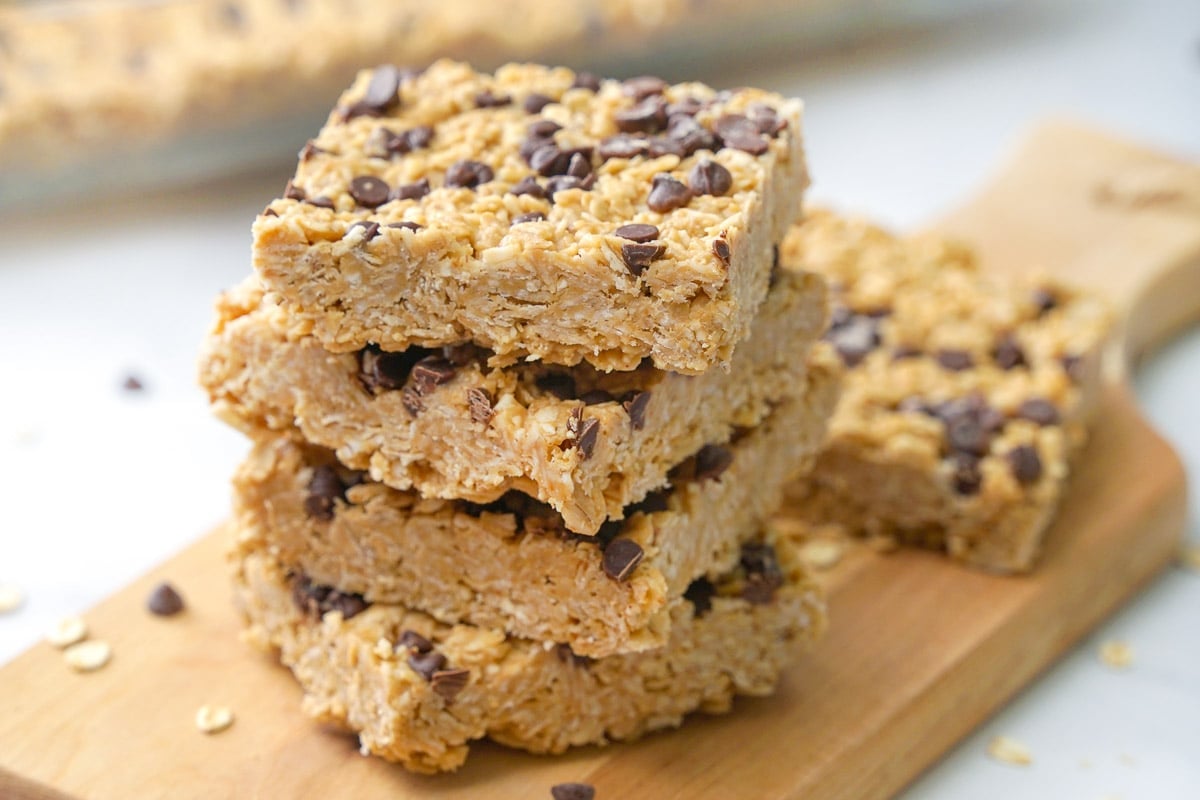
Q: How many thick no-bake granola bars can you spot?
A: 5